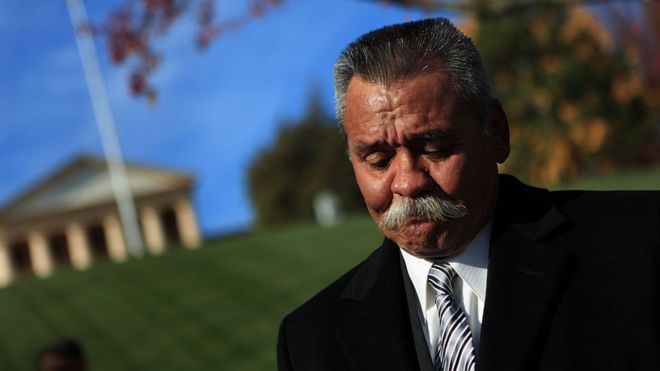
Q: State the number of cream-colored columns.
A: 6